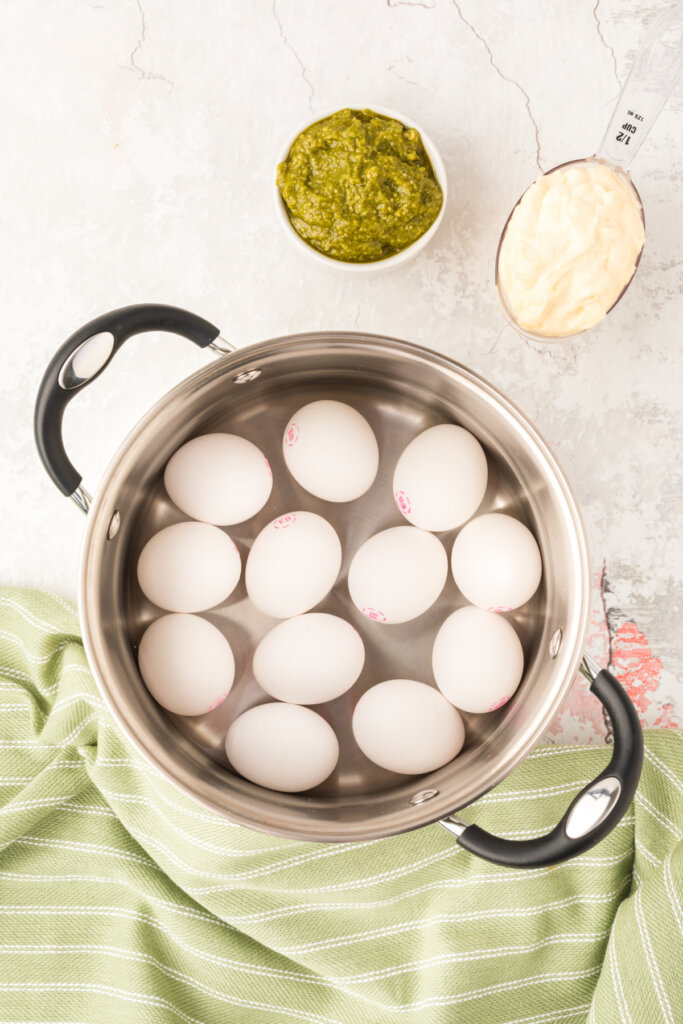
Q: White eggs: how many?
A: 12